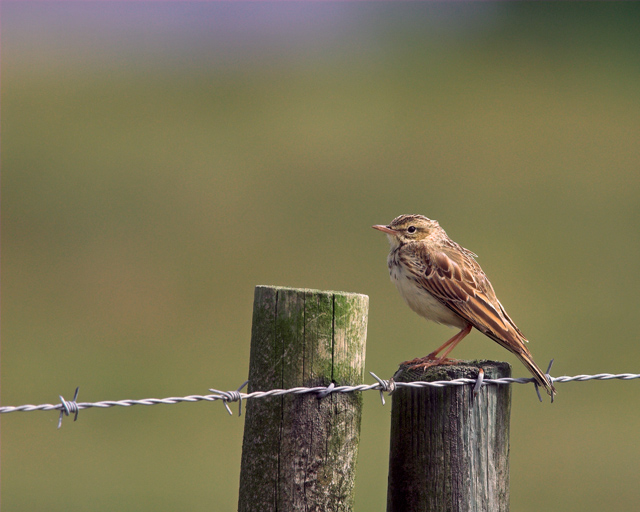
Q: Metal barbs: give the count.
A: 4